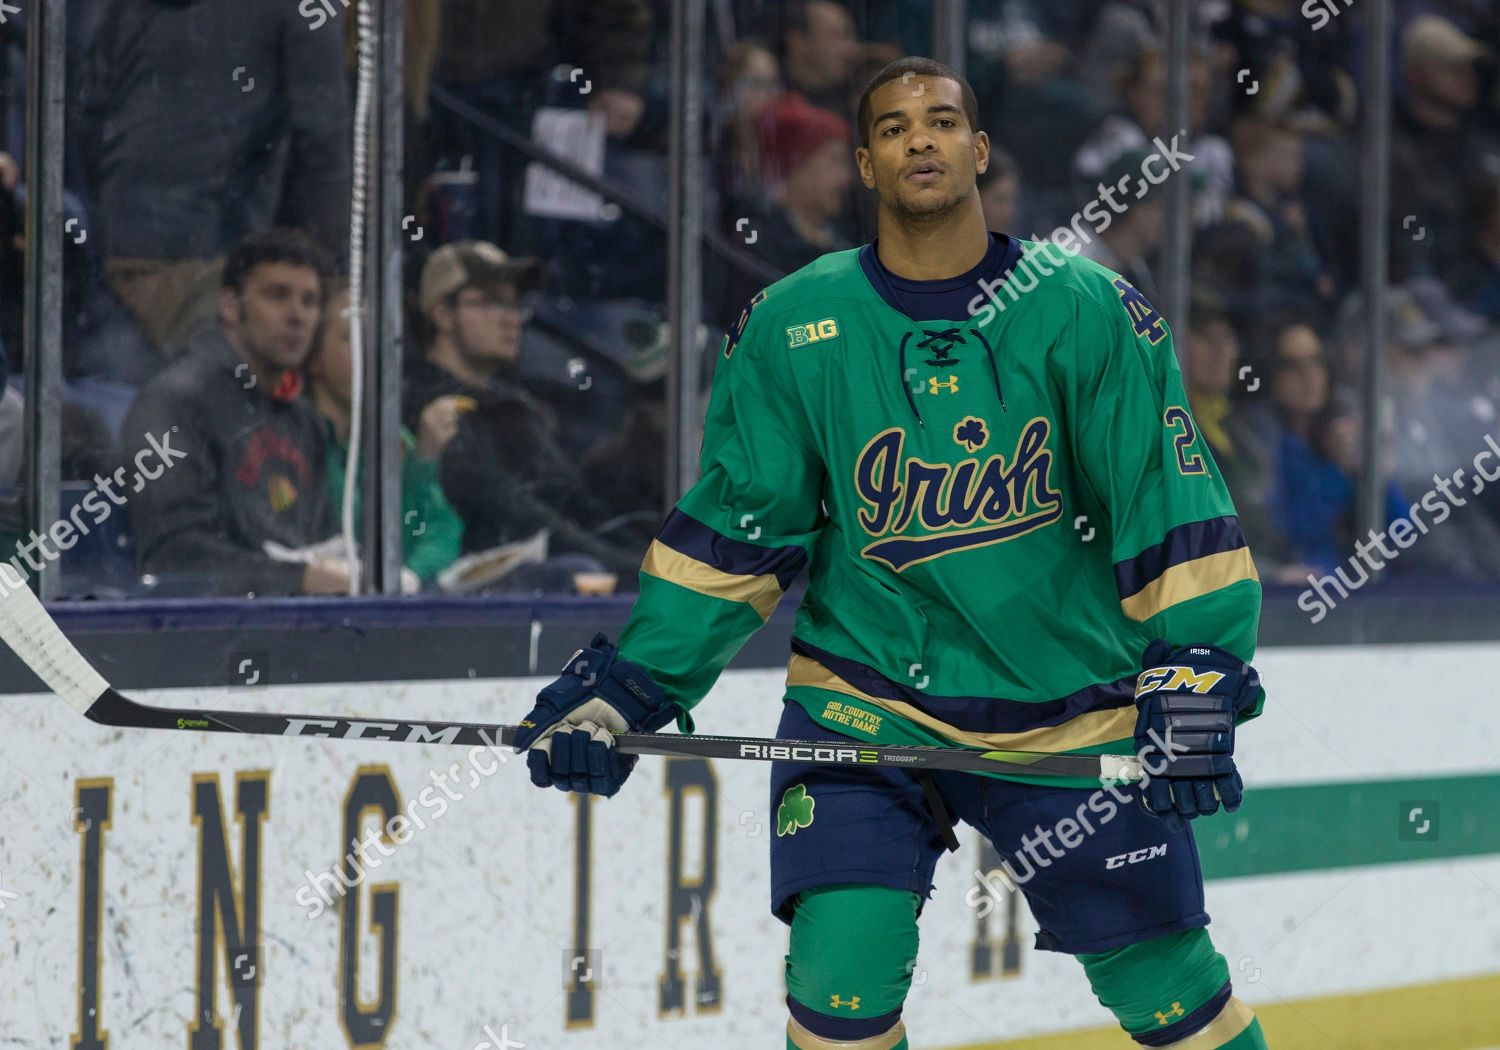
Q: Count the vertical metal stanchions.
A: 6